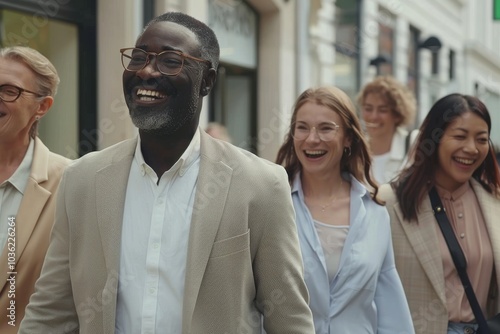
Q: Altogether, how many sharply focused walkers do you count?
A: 4